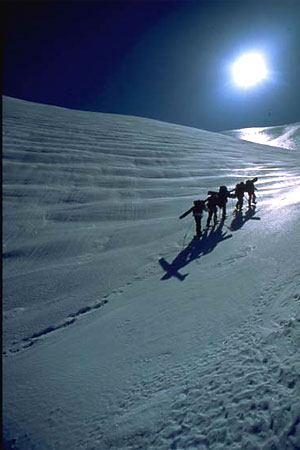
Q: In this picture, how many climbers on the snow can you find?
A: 5